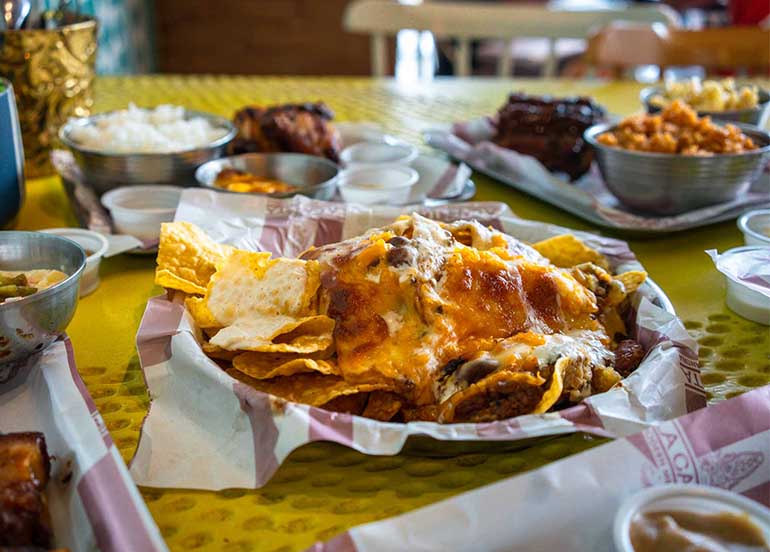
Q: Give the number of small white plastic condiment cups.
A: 7